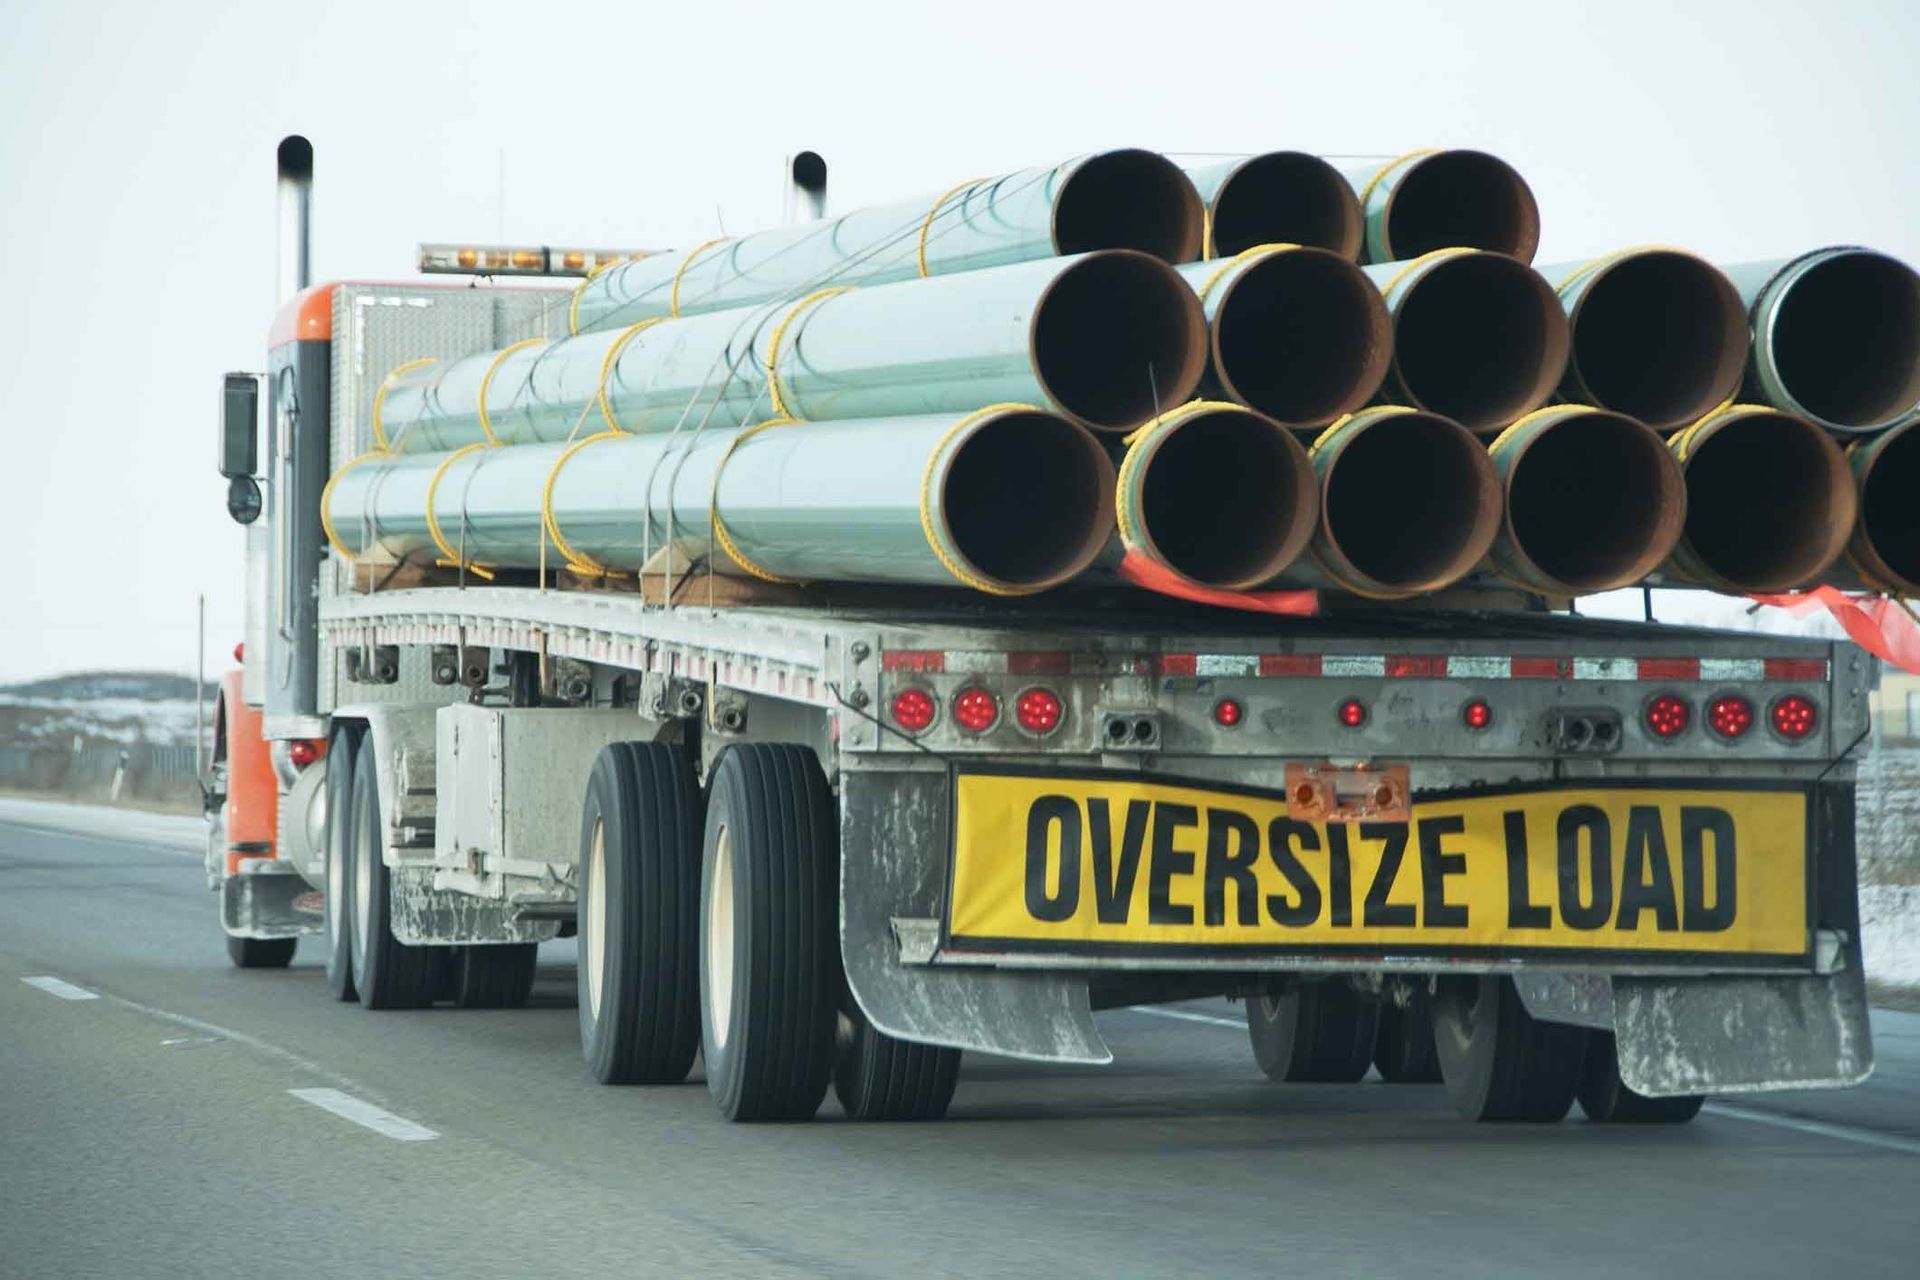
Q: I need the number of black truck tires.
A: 11